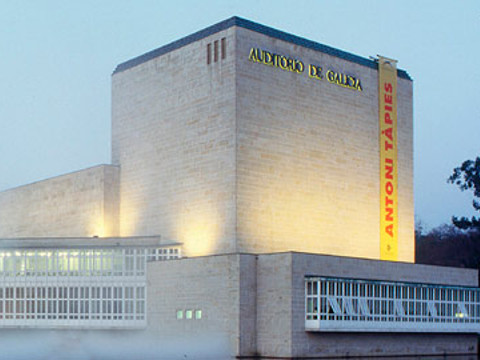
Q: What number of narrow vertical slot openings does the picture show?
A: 3